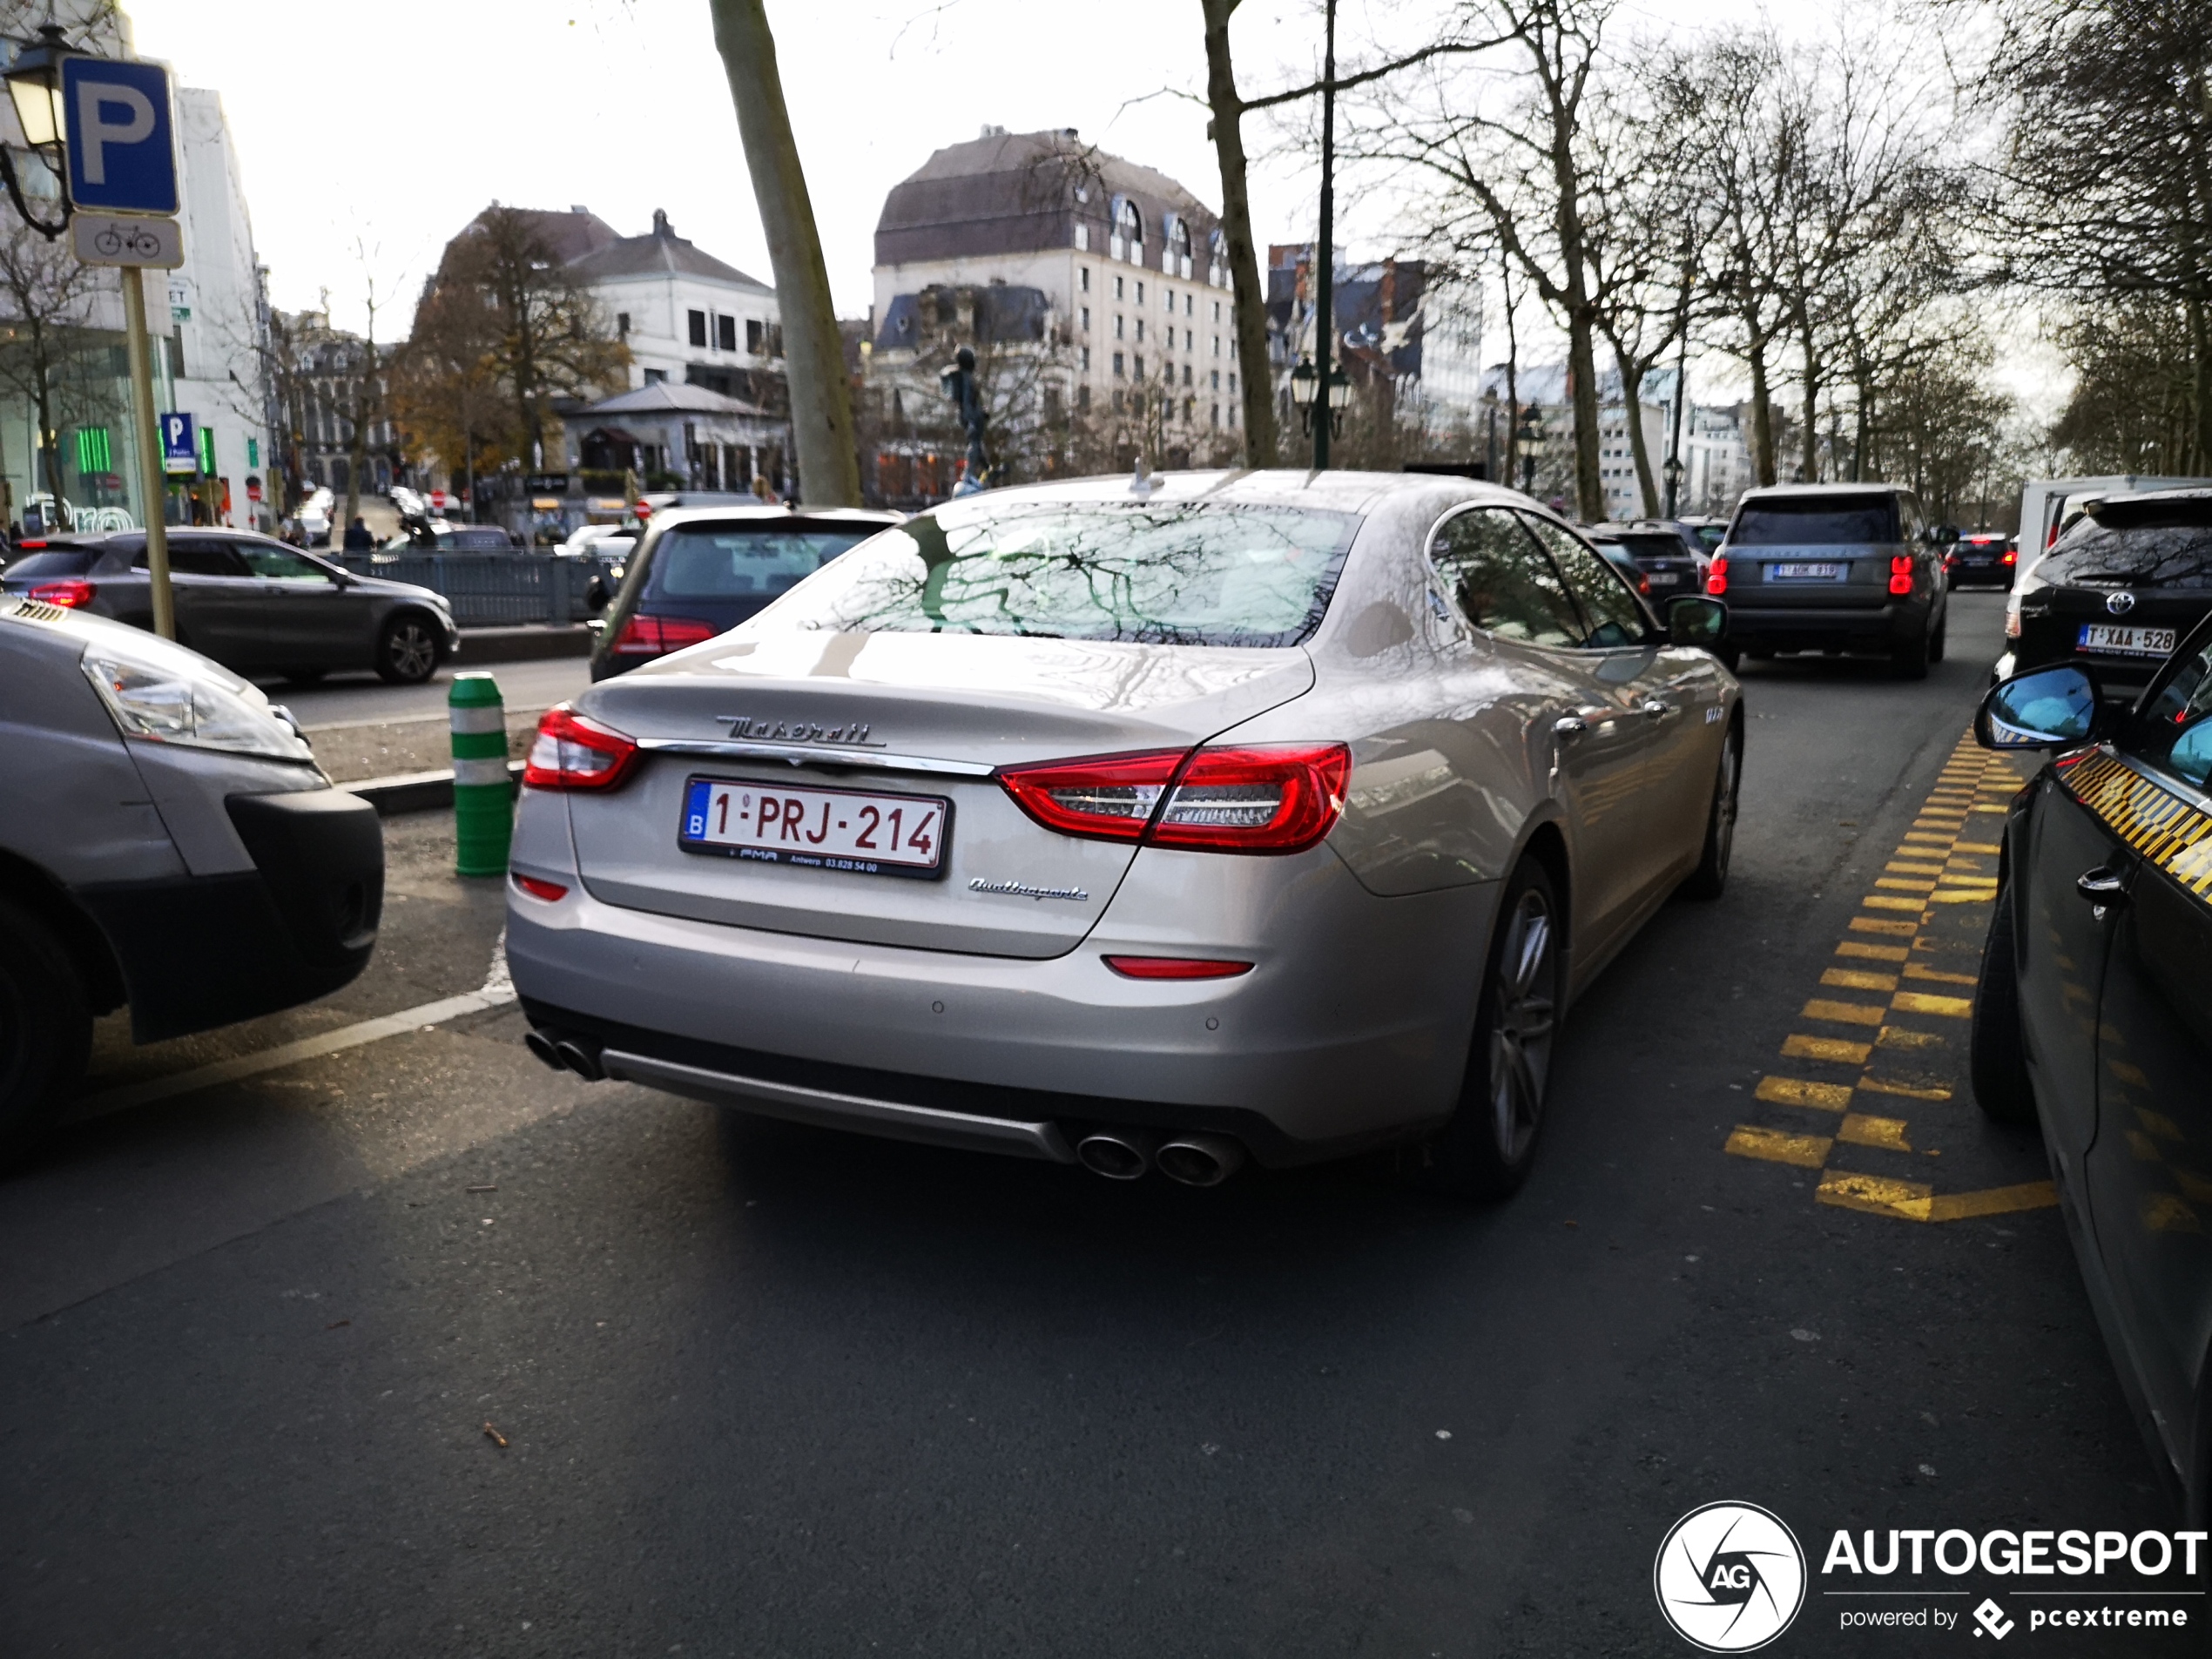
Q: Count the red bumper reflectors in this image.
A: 2